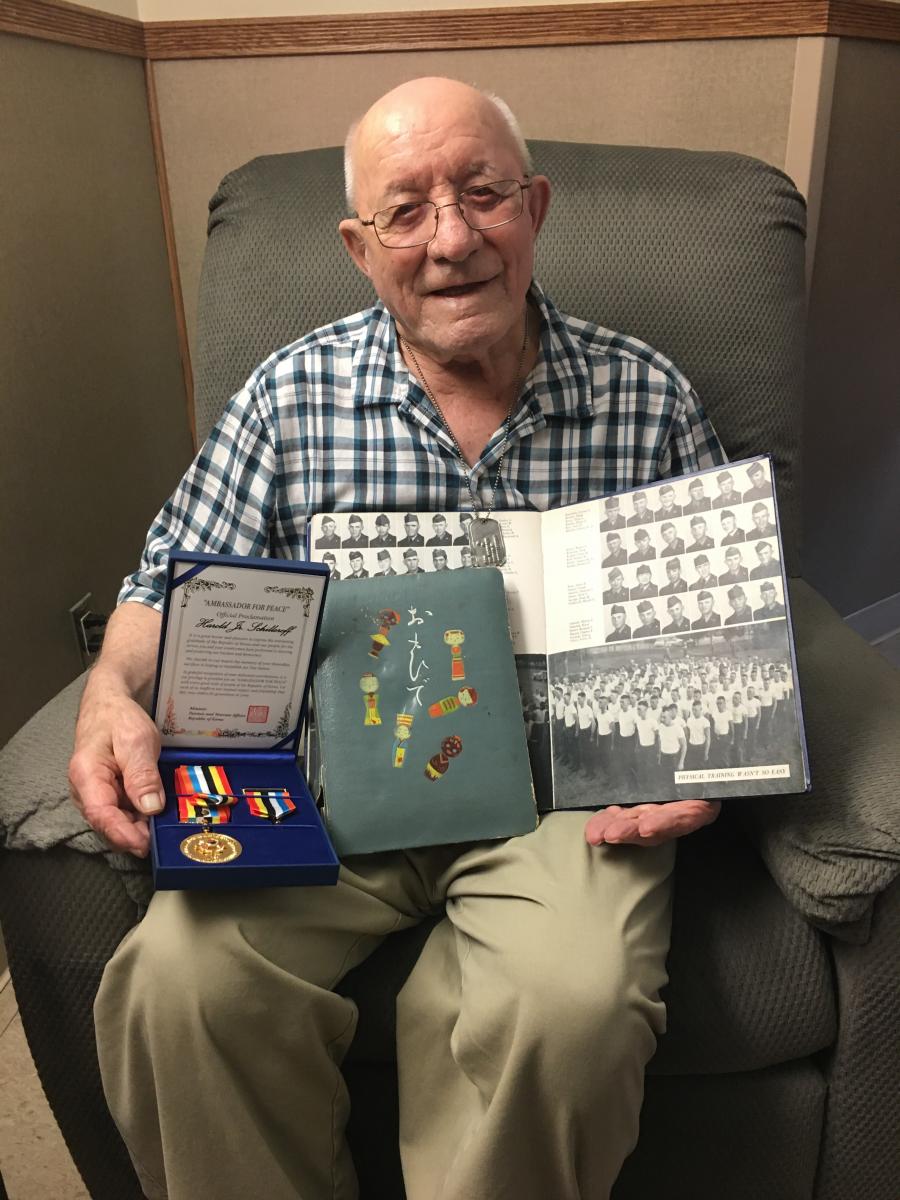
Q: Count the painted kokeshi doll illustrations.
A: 6